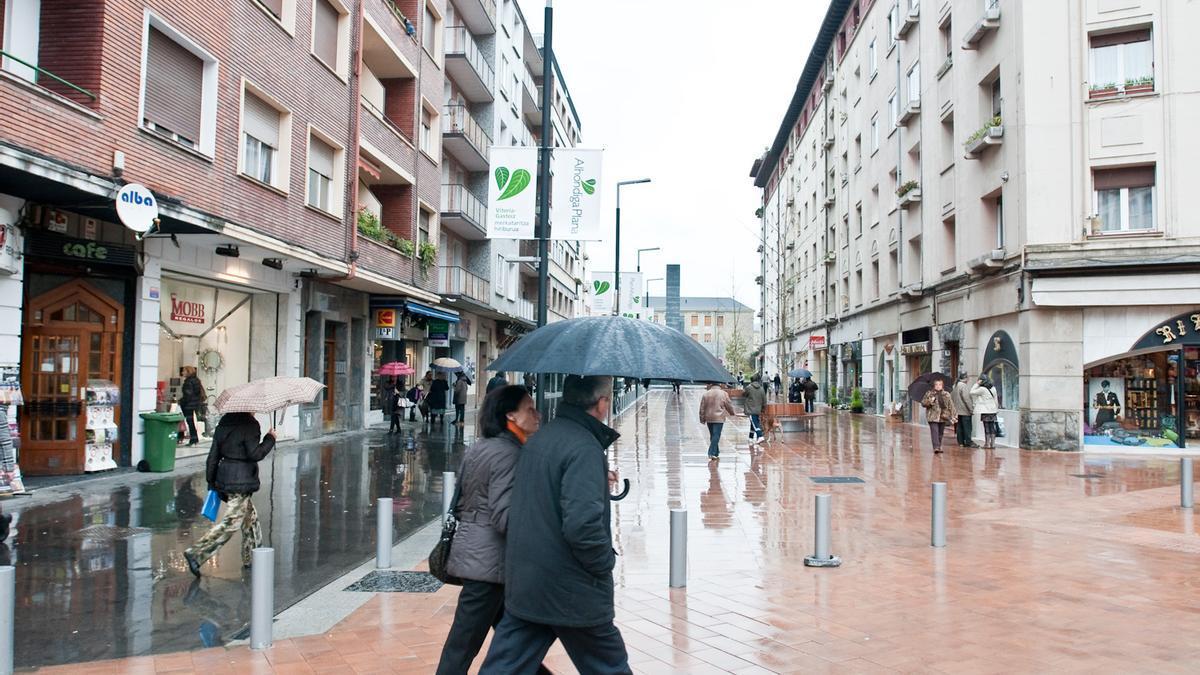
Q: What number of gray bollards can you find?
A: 8